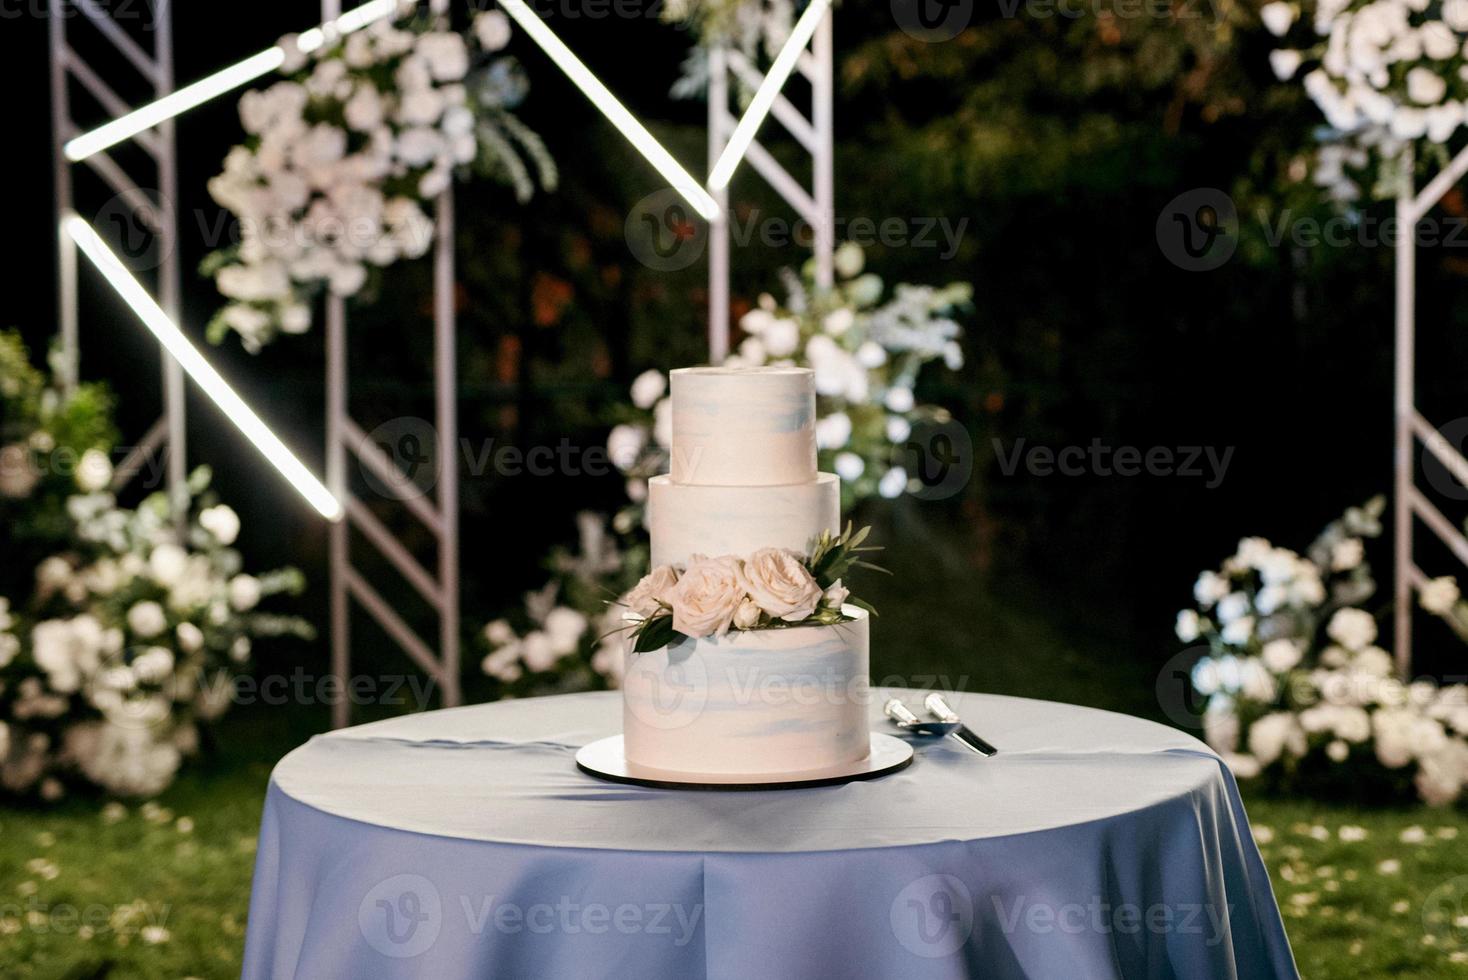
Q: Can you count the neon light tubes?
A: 4